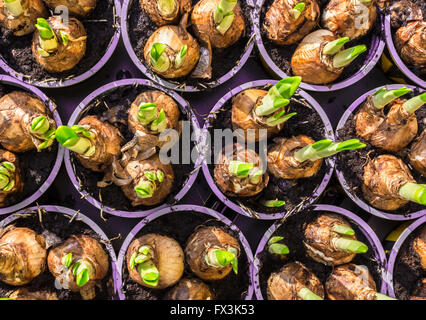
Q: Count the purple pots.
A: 12